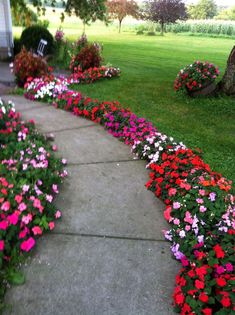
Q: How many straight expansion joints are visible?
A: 4